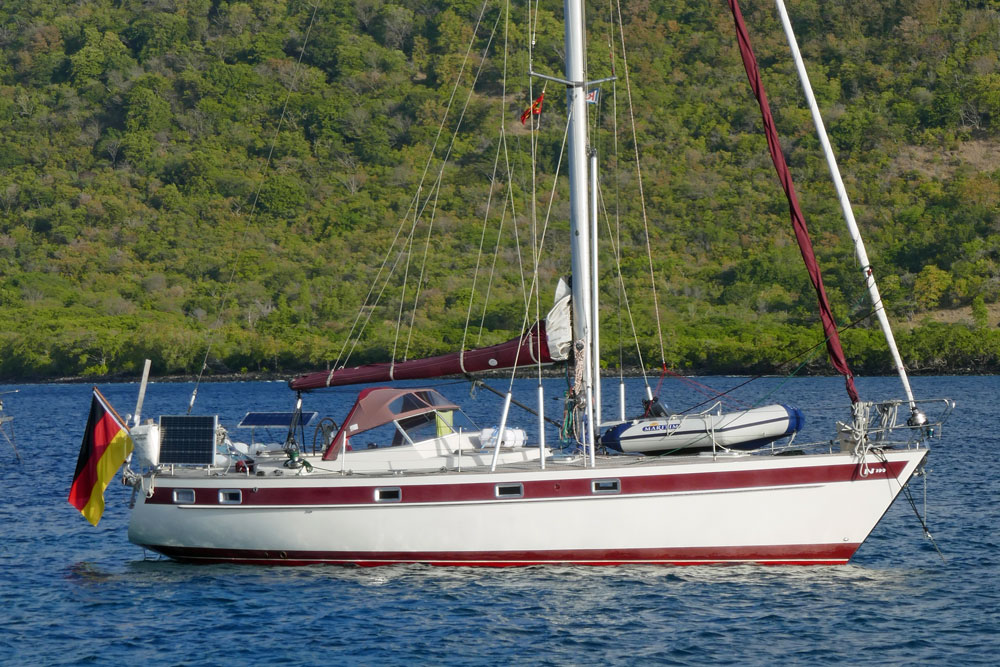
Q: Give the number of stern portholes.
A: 2